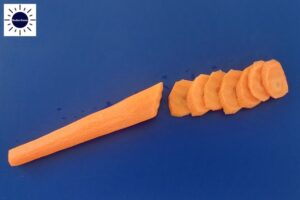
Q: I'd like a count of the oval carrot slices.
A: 7